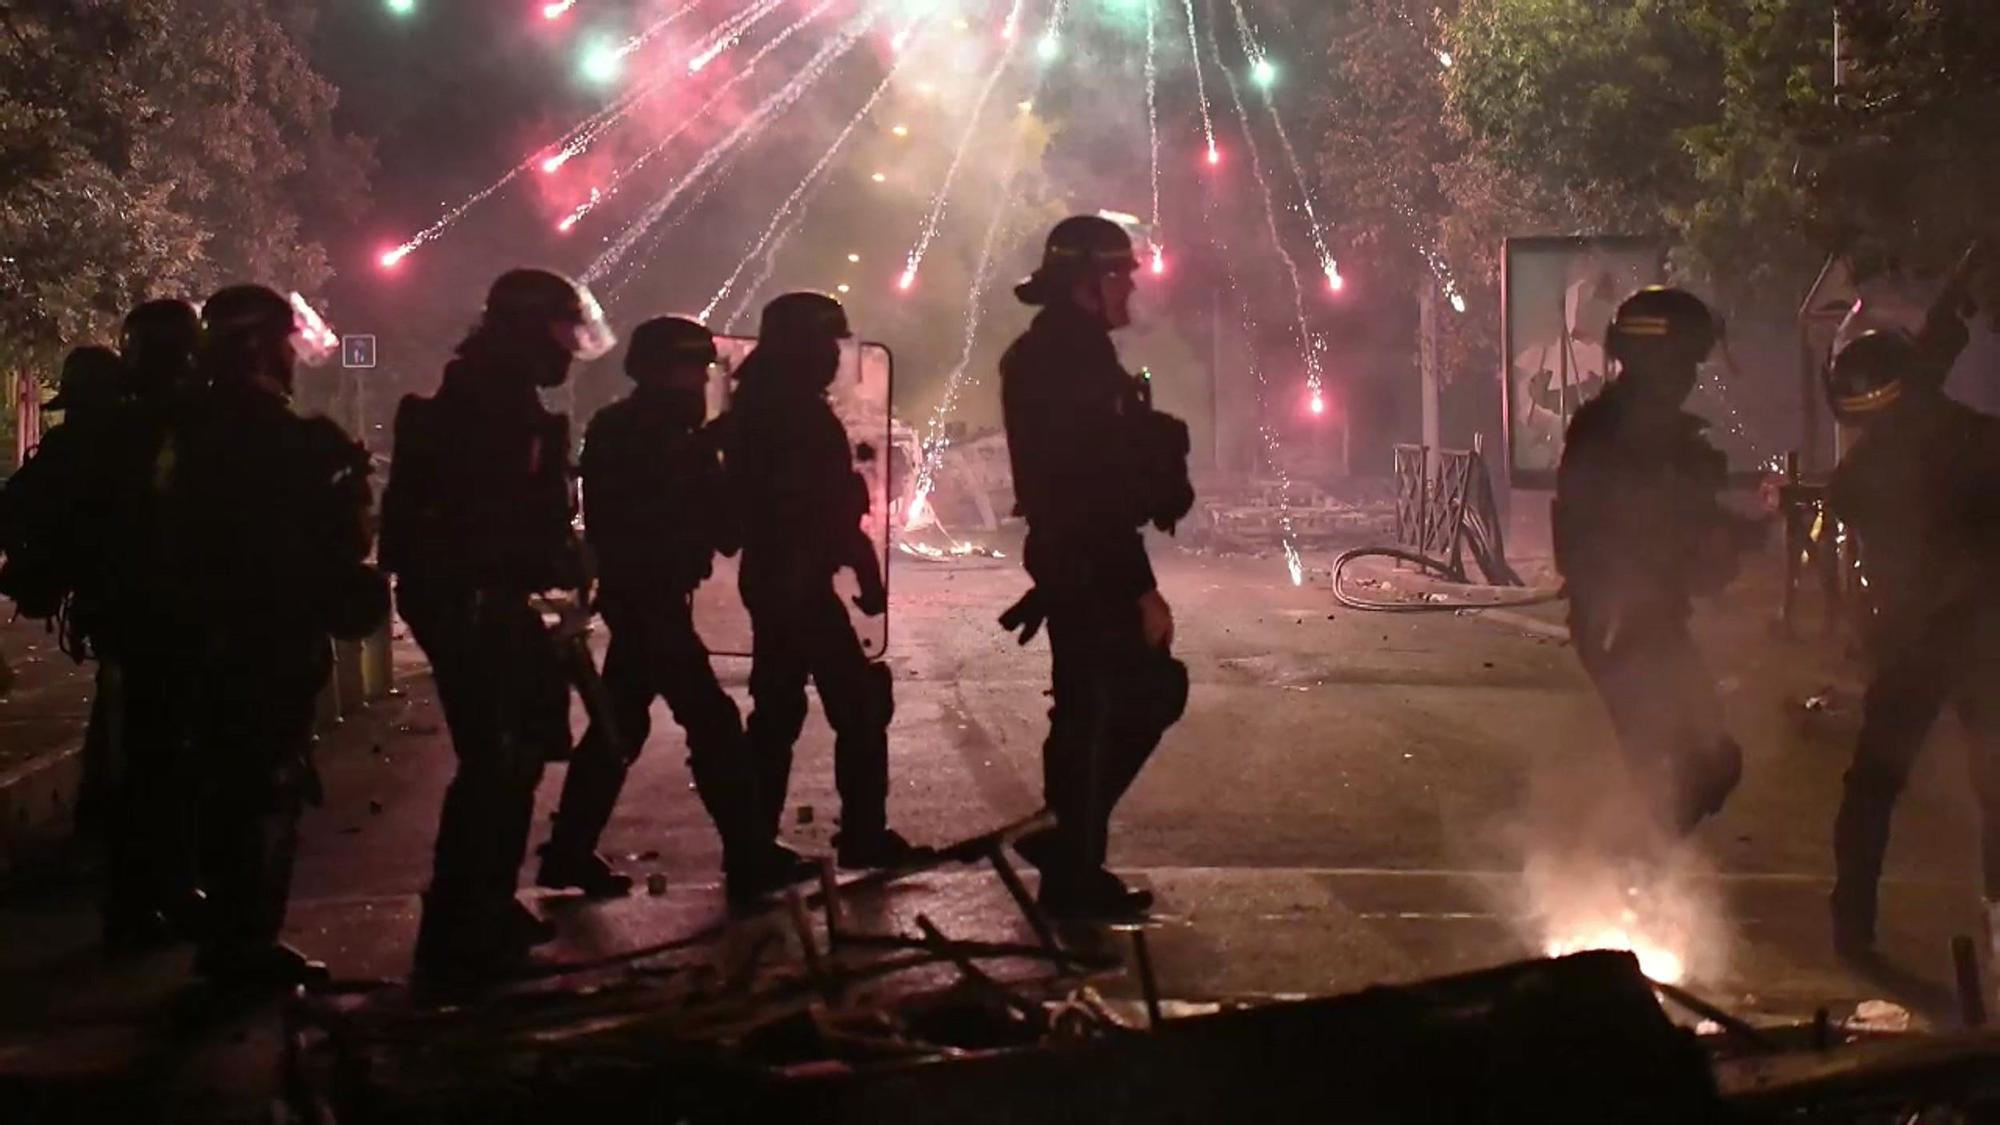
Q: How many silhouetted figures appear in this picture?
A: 9